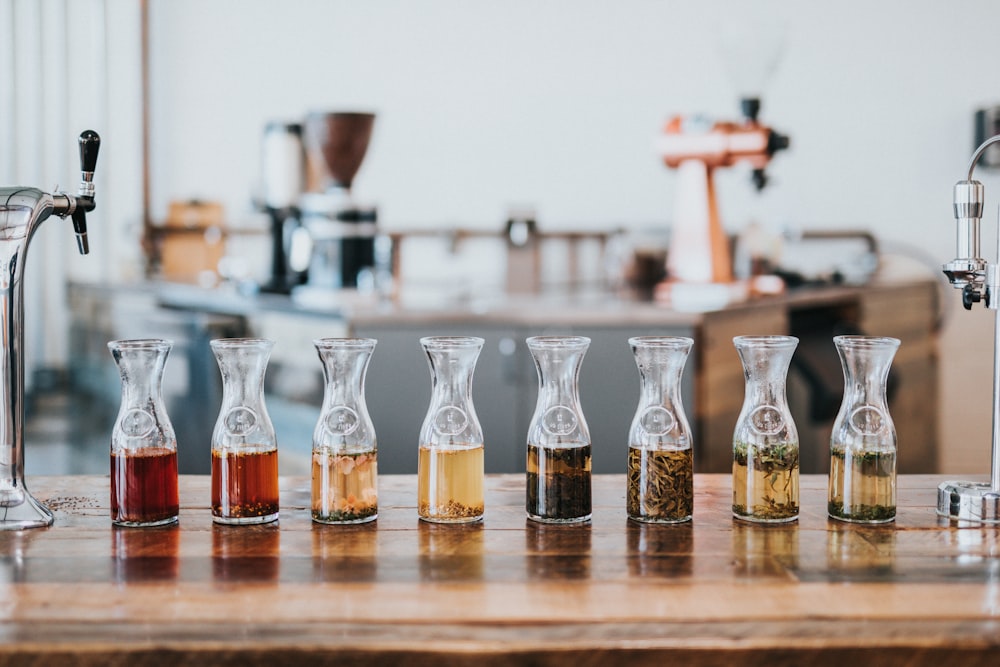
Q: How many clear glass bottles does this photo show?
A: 8